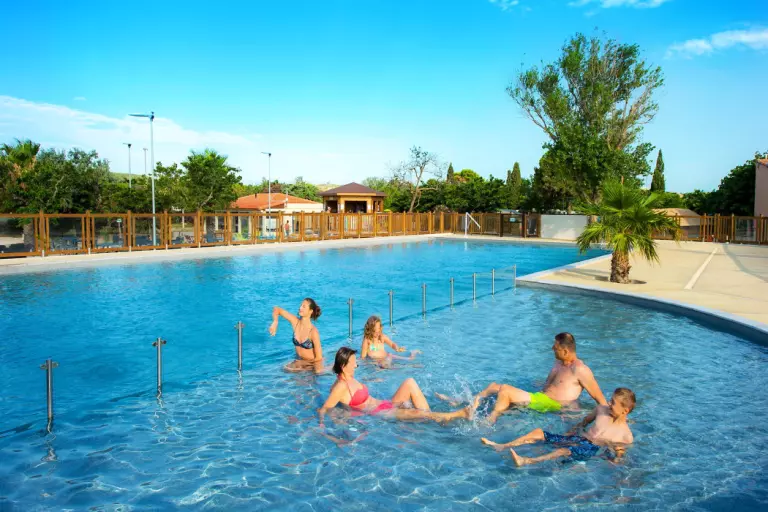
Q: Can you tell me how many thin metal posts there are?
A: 10